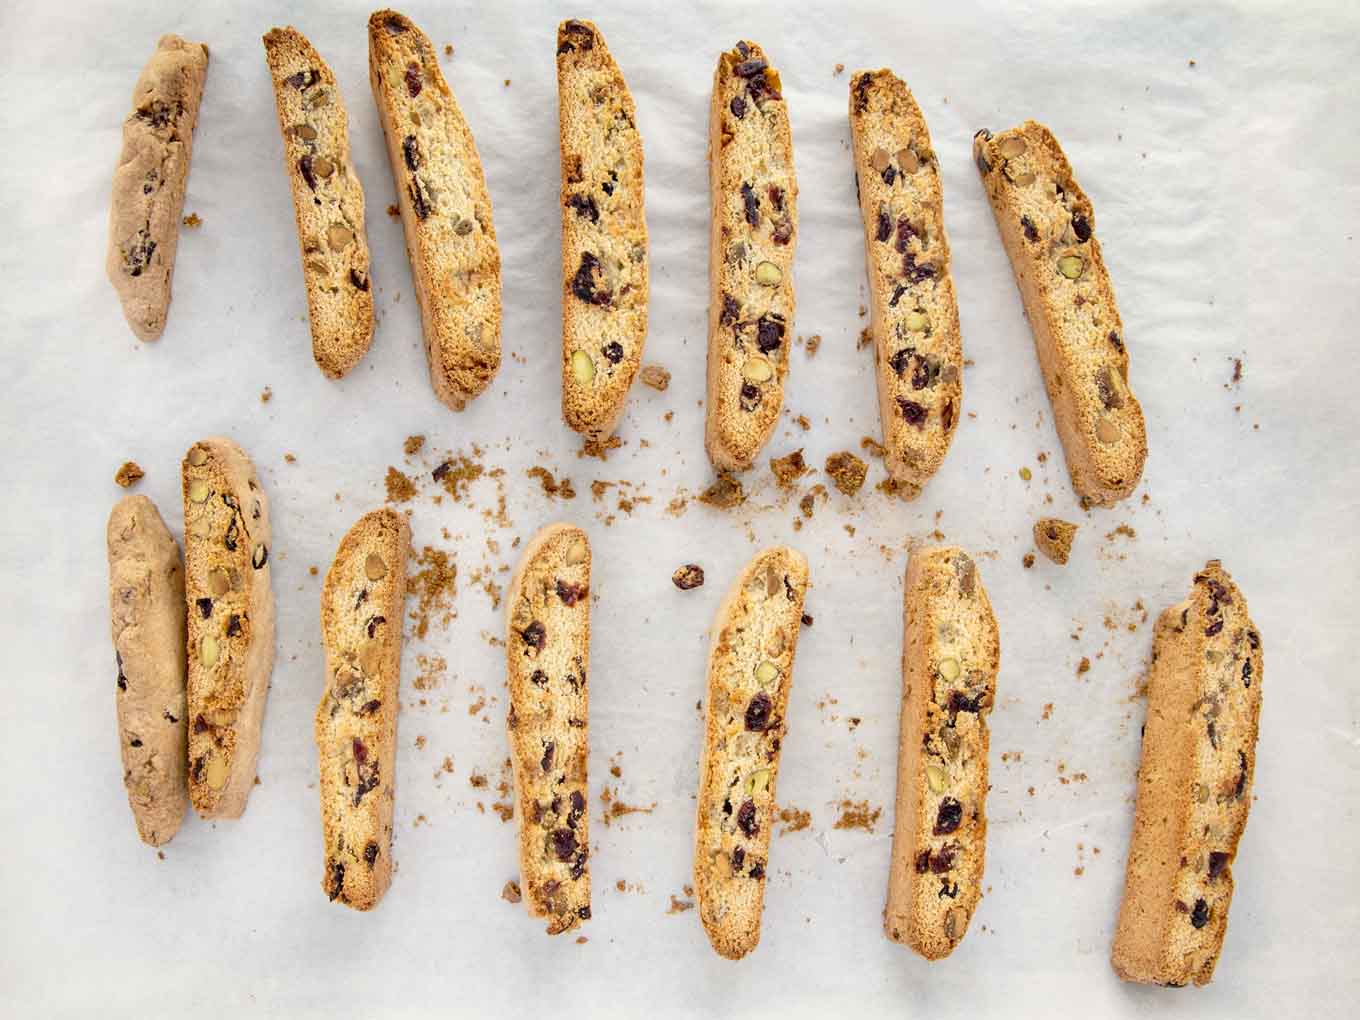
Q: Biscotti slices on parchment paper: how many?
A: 14